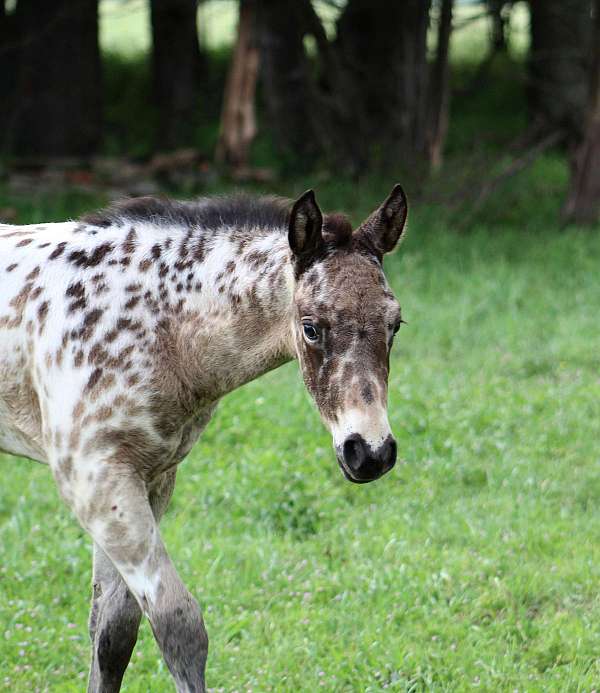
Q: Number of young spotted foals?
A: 1